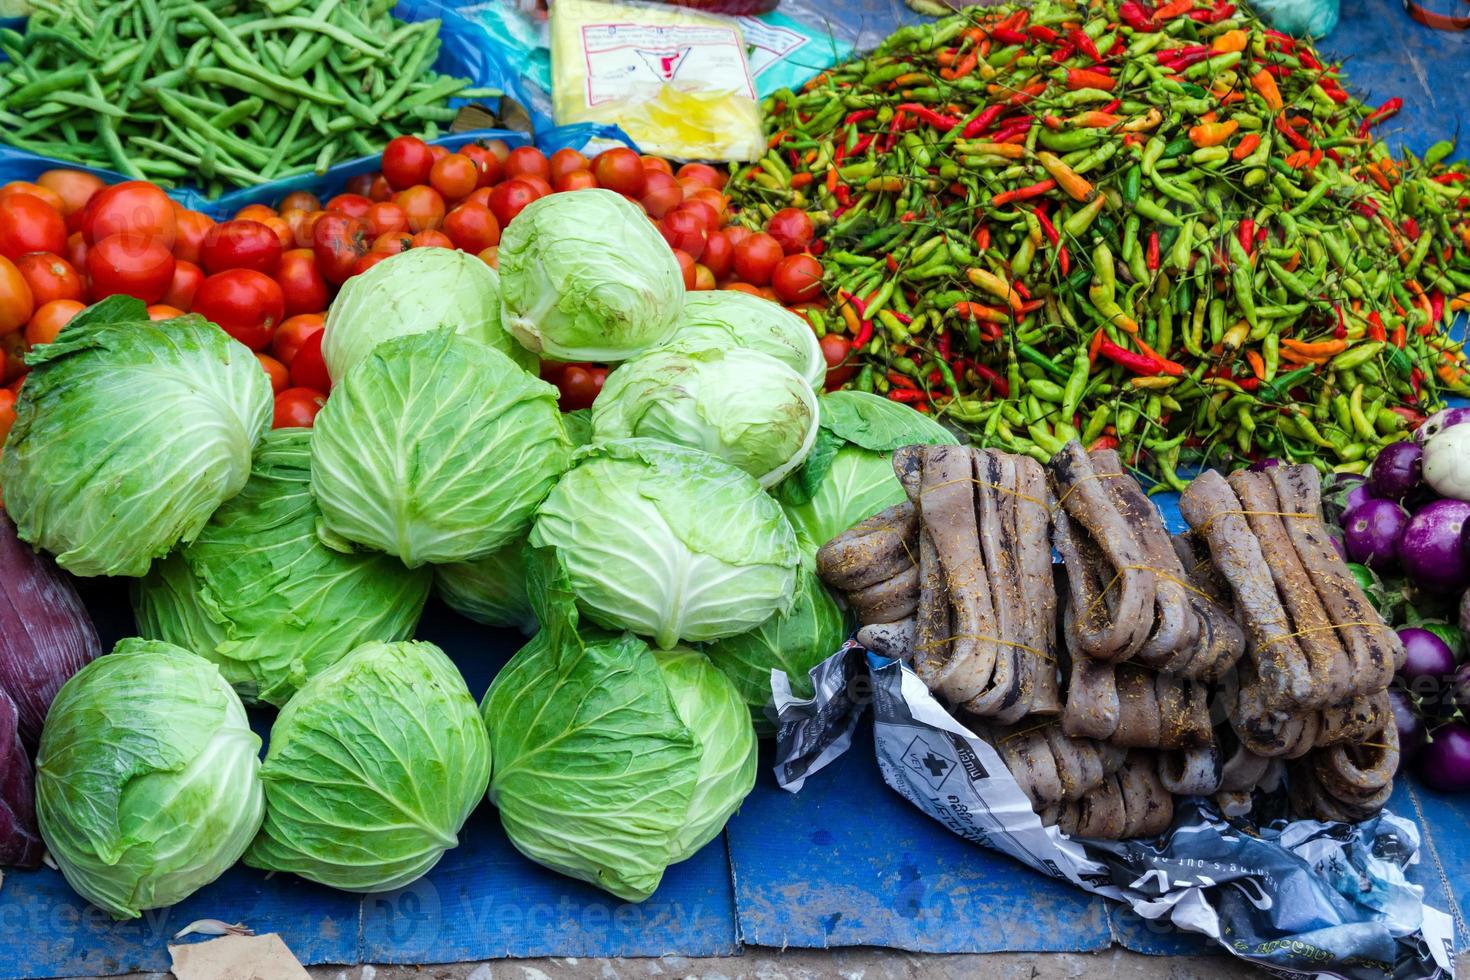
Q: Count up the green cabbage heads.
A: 14